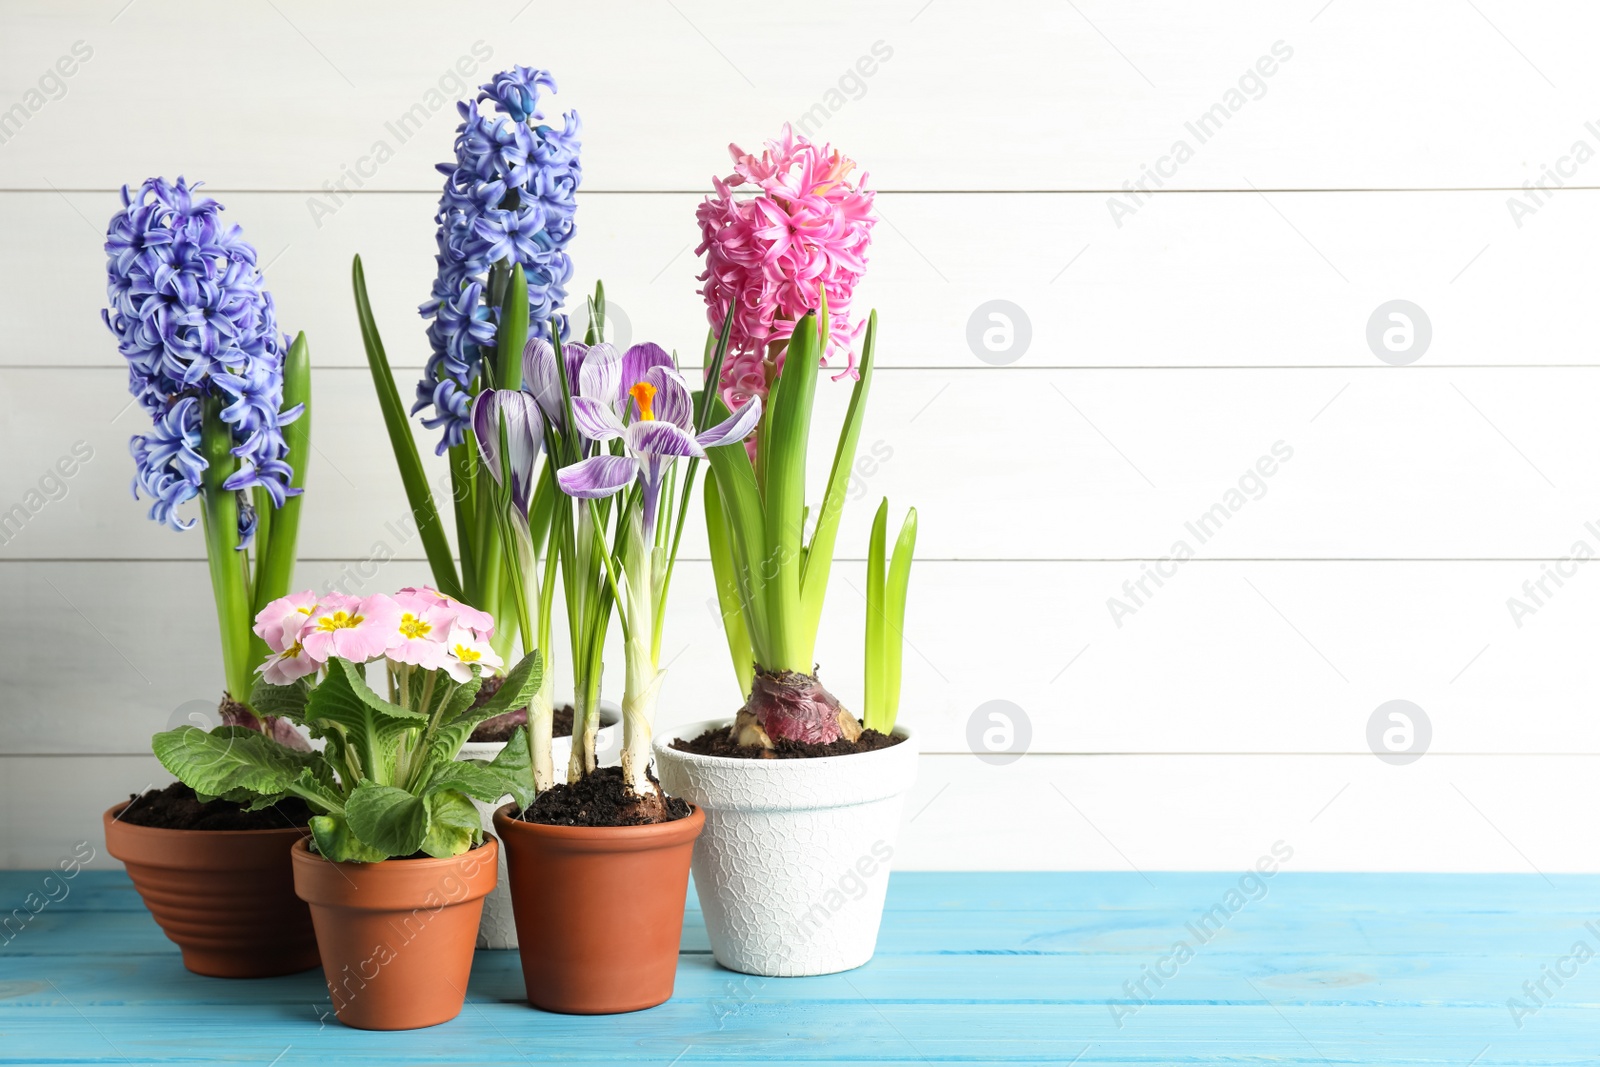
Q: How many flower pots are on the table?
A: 5